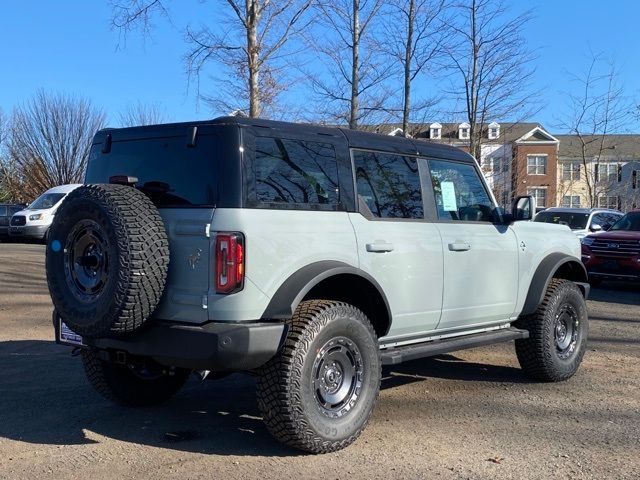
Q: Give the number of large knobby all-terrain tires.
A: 4